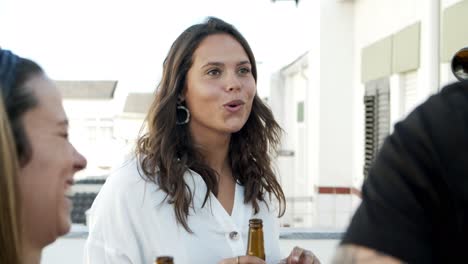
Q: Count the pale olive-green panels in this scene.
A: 3